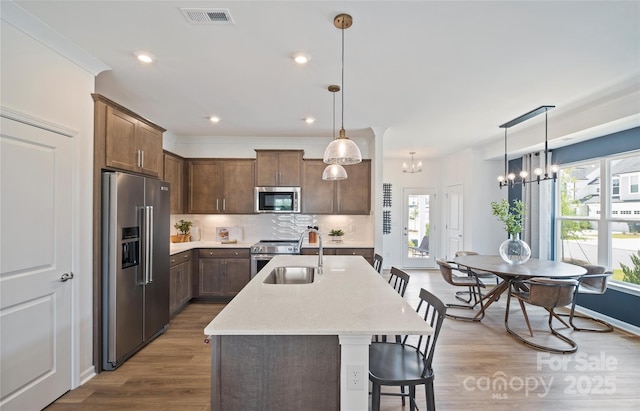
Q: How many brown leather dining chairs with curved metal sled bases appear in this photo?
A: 4